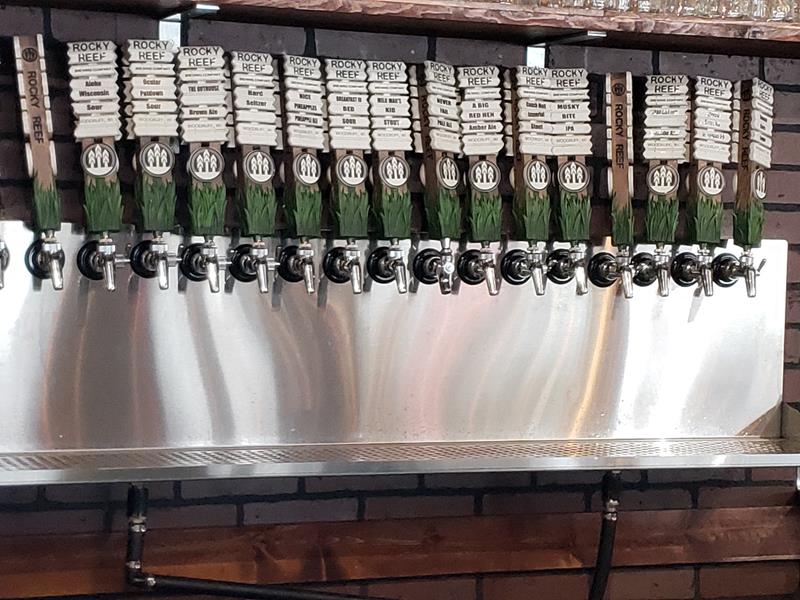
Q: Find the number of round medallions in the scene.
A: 14